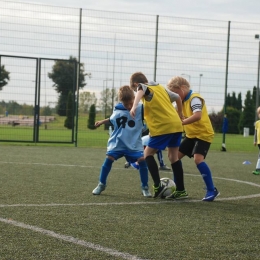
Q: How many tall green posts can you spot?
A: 3